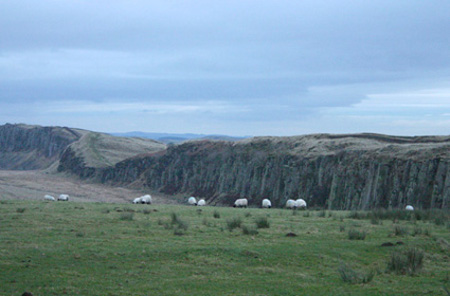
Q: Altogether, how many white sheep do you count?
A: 11